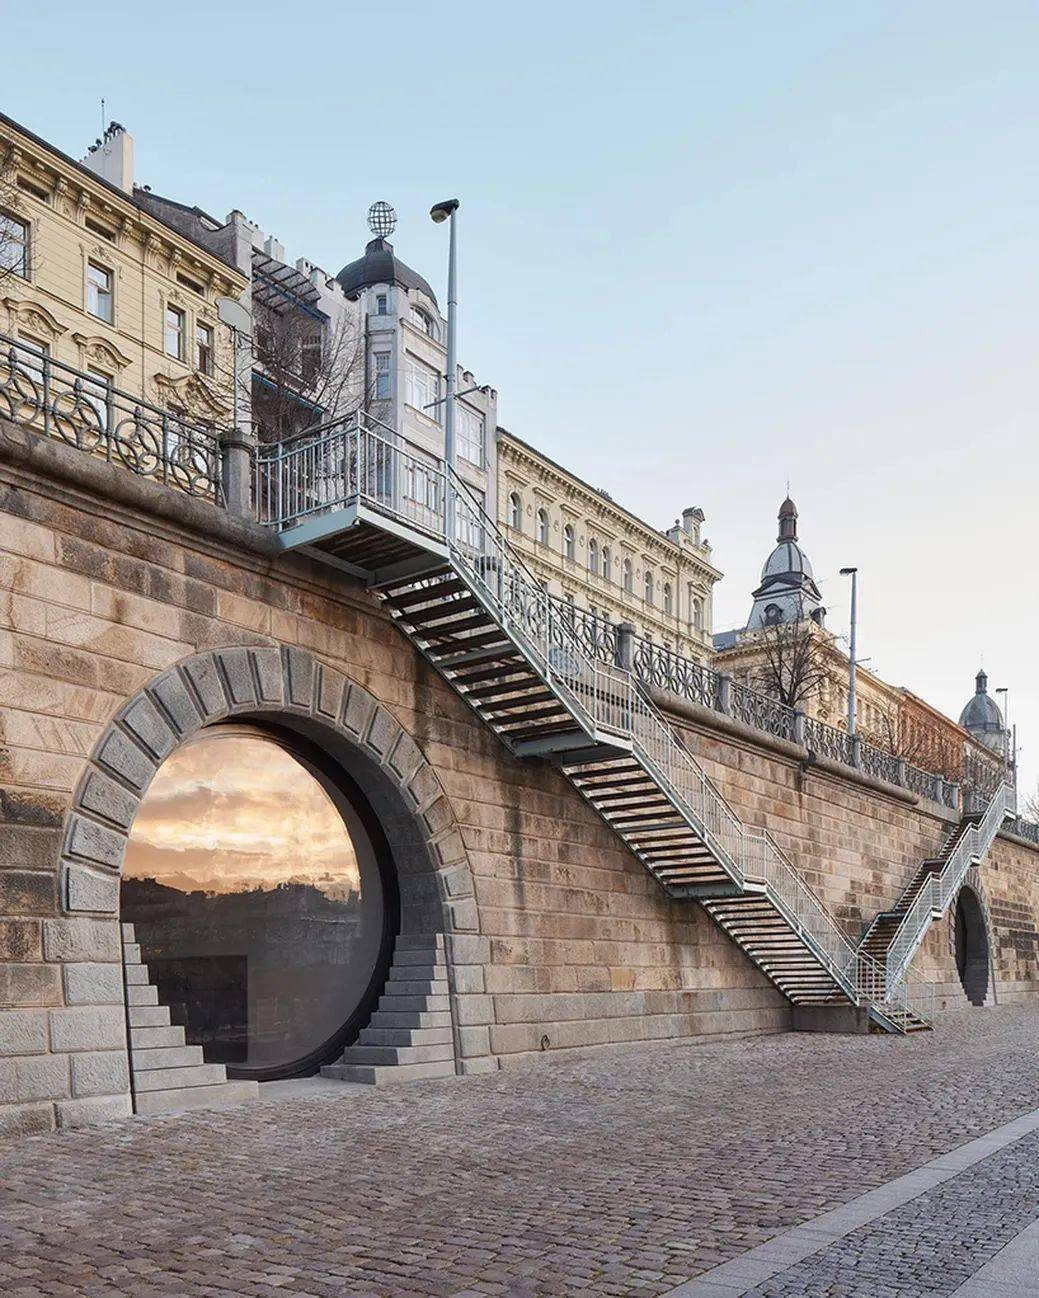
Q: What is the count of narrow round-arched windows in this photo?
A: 9